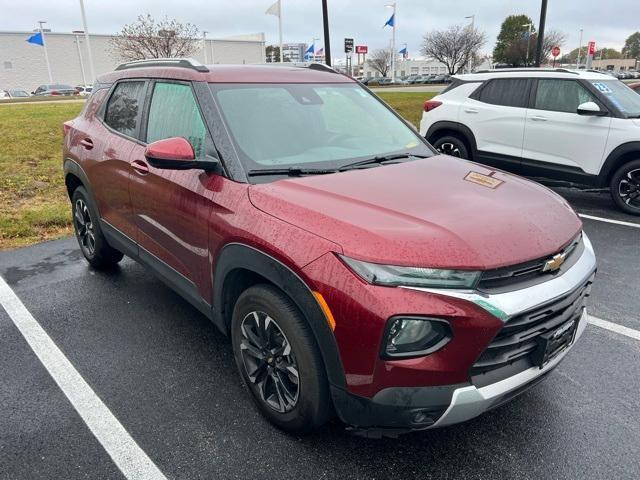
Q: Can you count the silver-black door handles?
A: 0